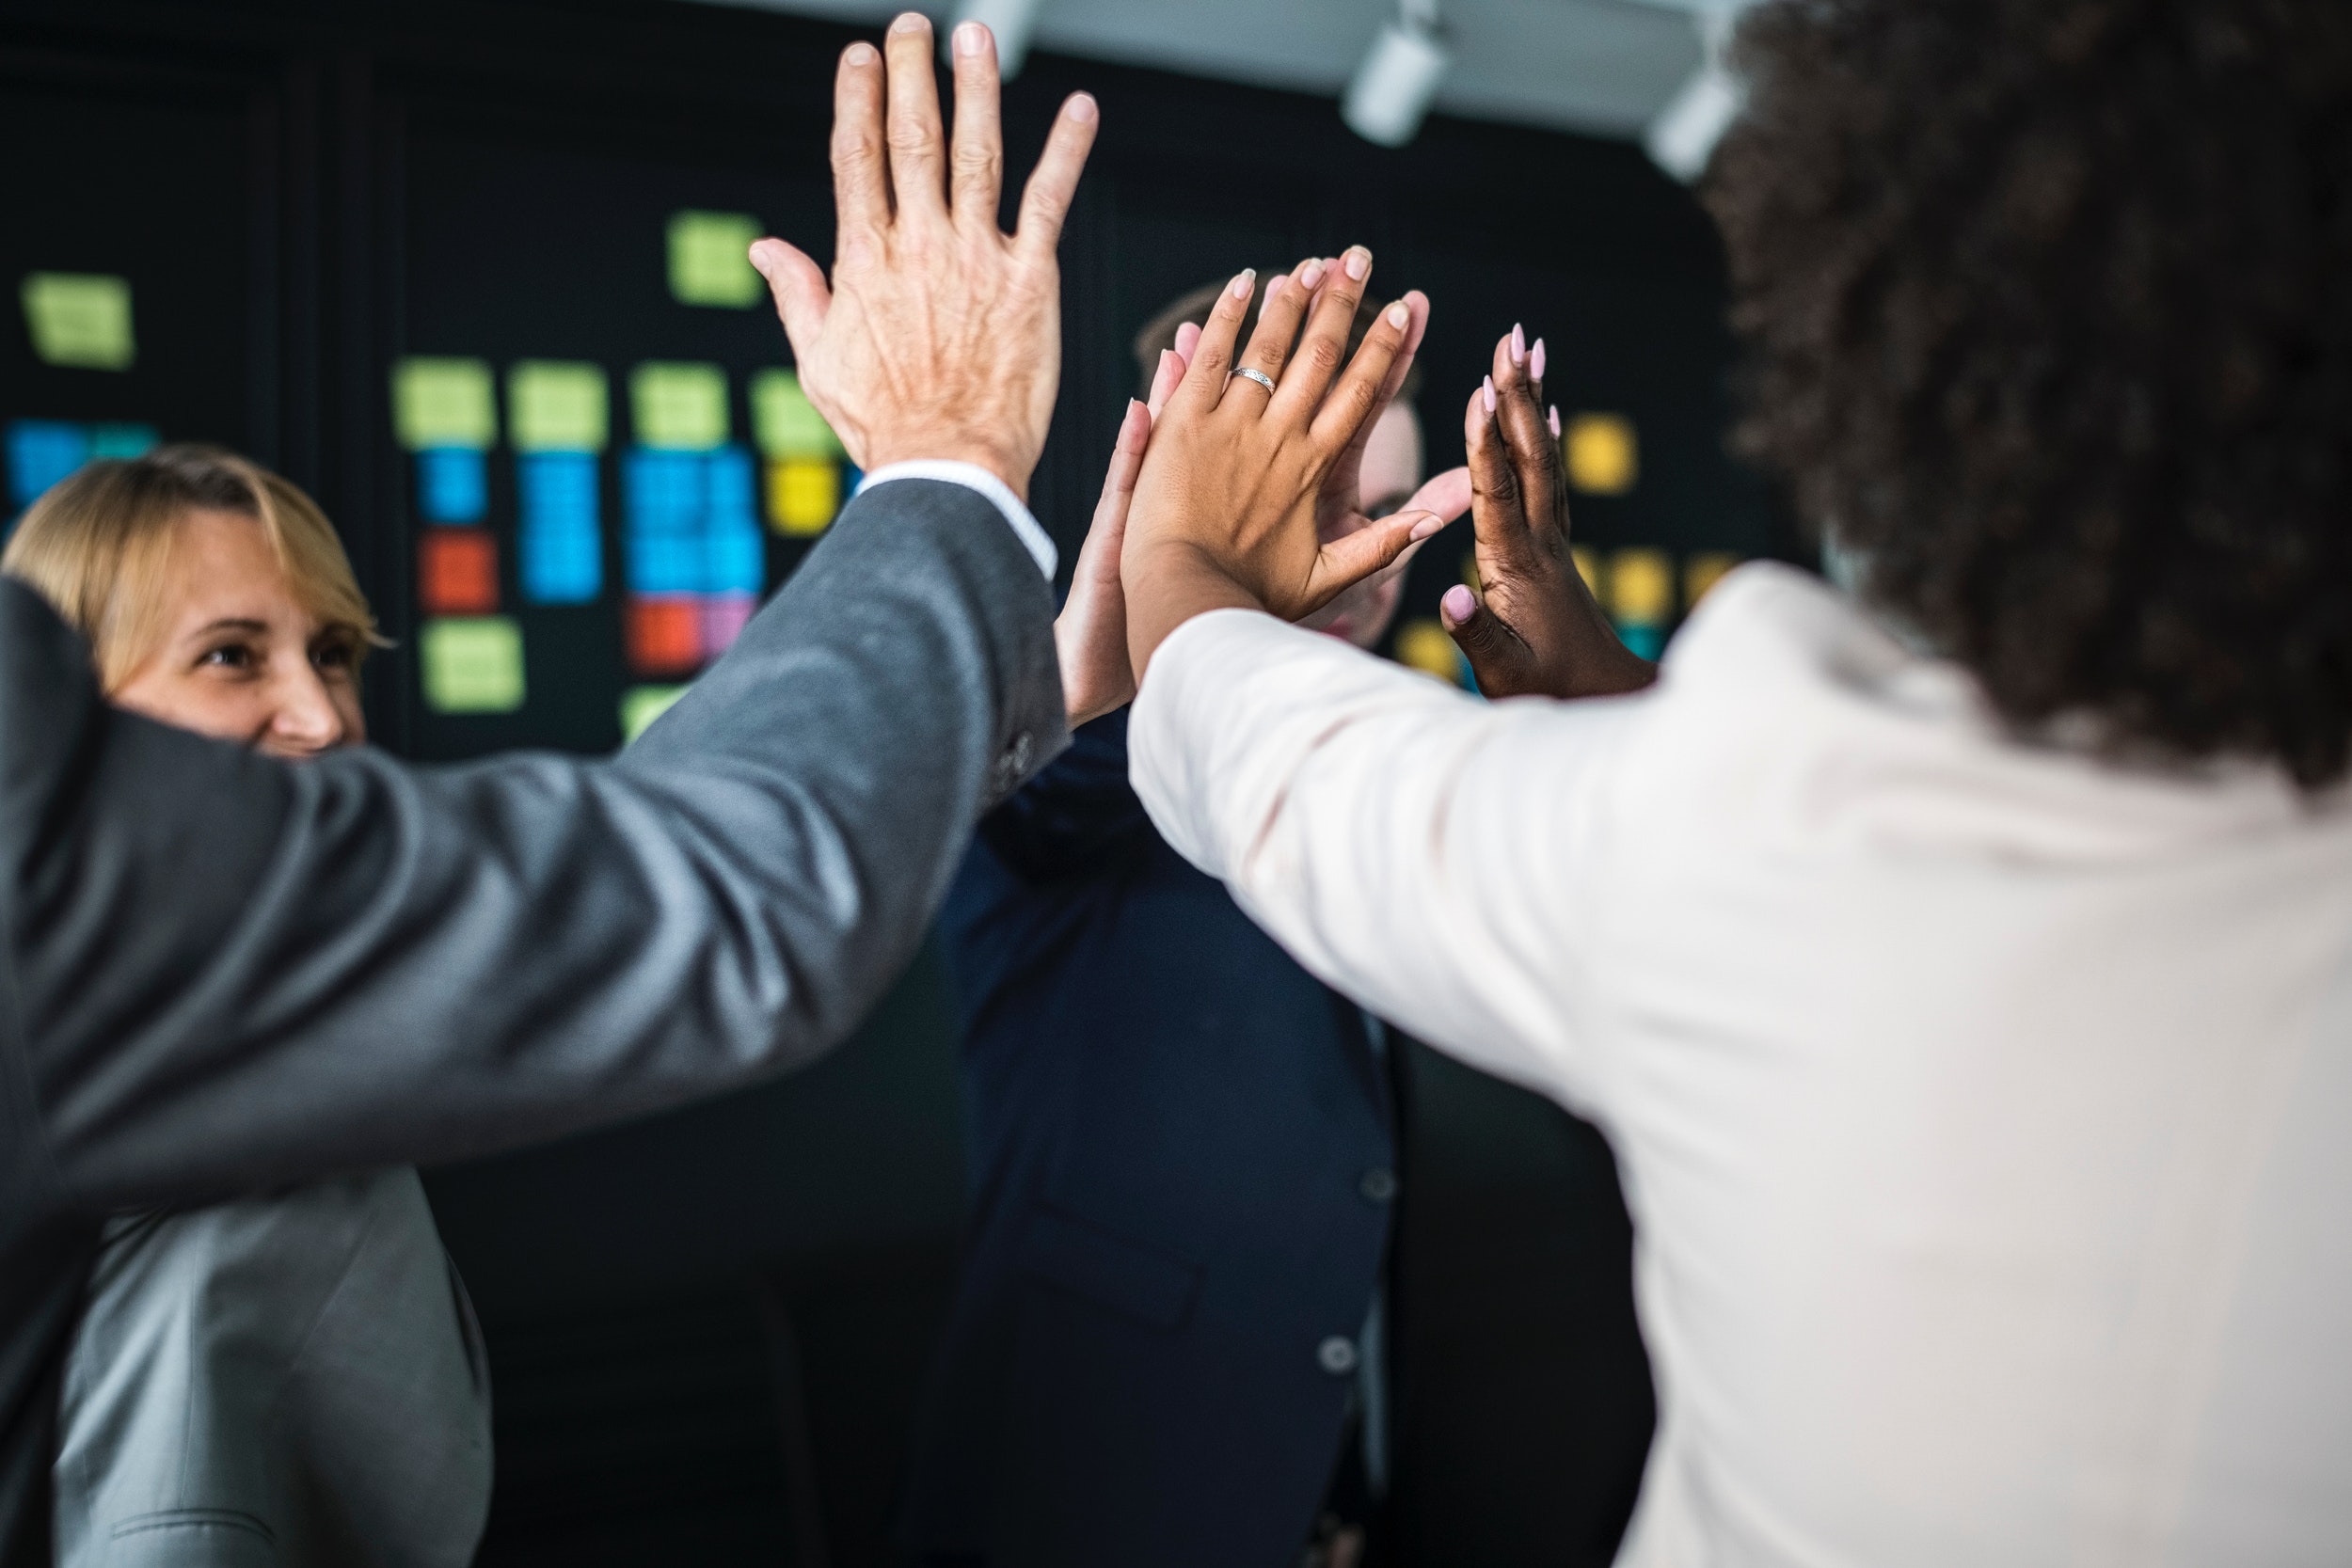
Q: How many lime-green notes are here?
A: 8